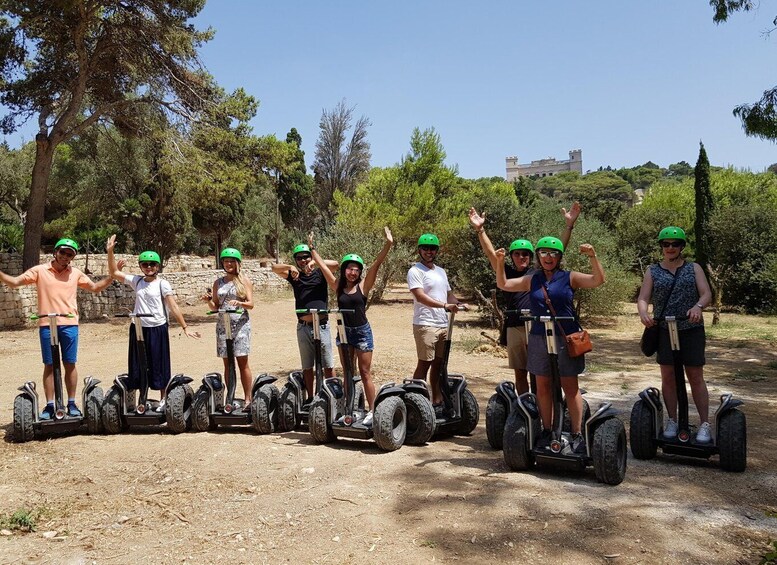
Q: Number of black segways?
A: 9